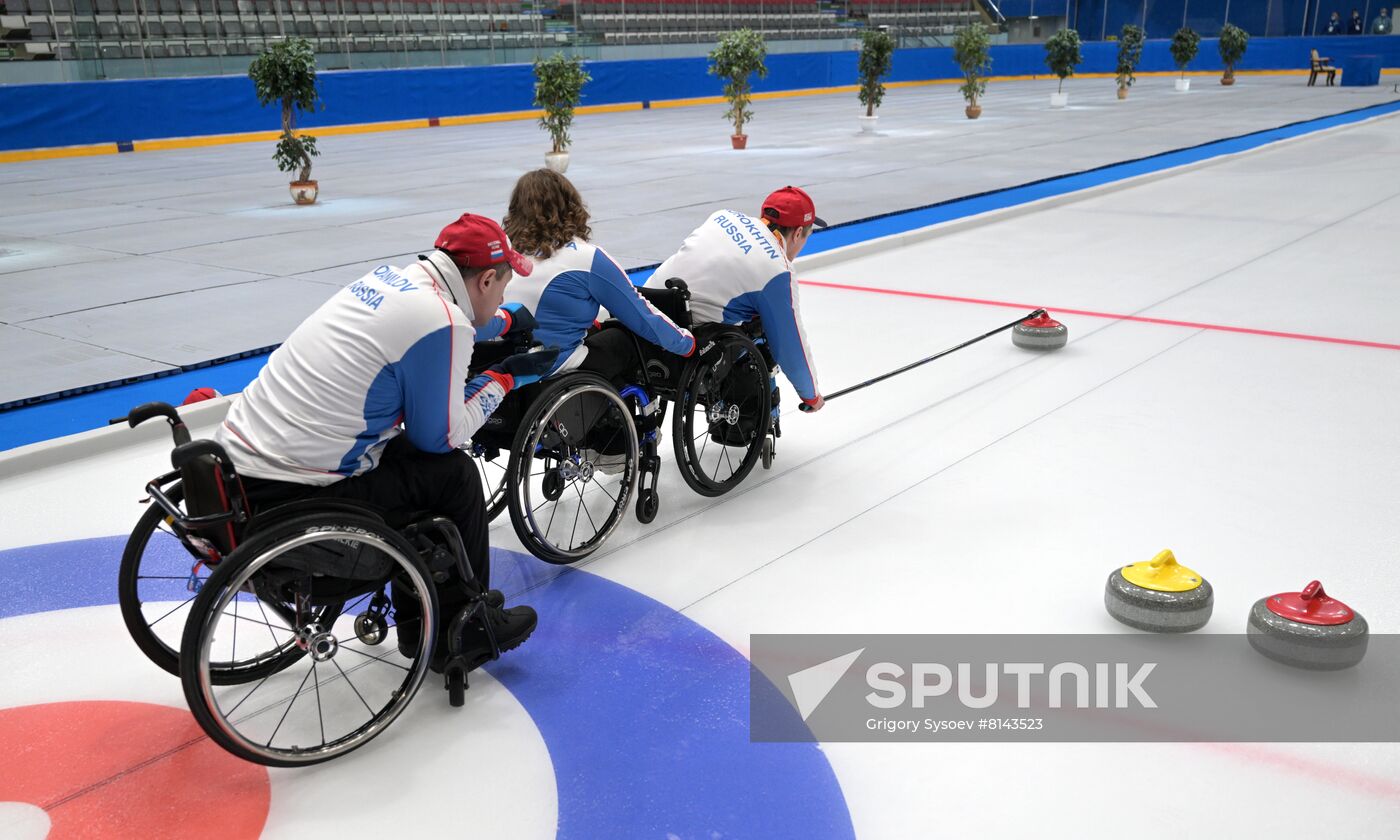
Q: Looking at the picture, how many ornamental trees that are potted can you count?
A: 9